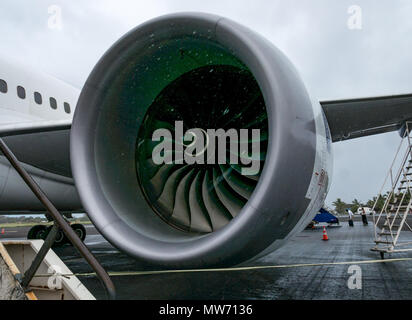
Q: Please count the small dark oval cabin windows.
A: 5